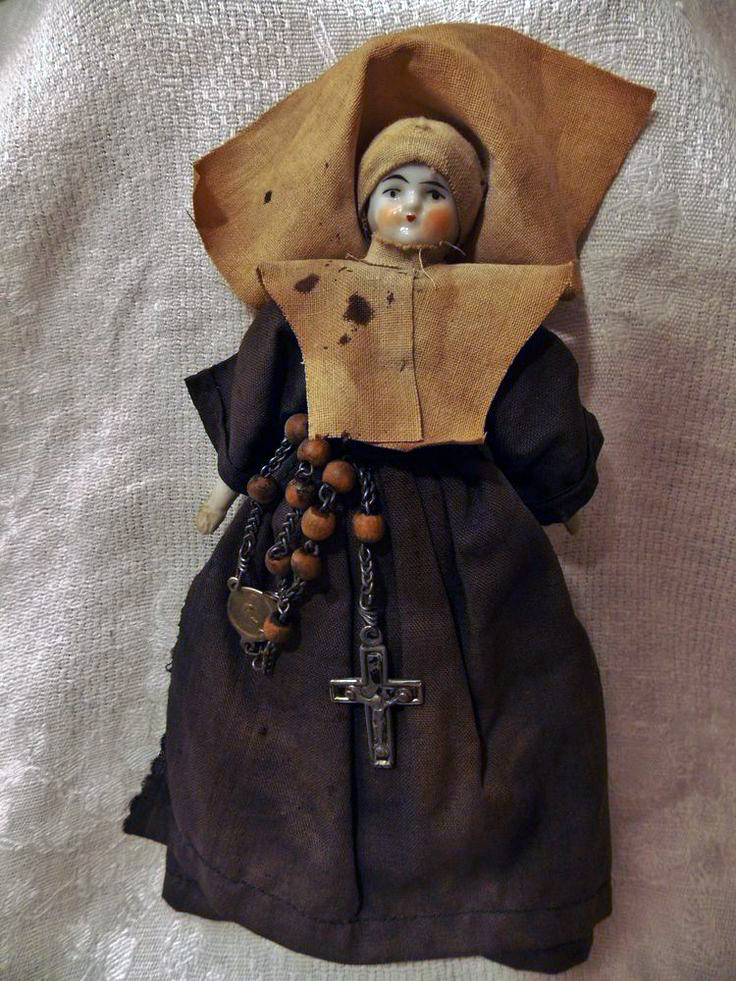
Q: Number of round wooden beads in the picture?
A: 10